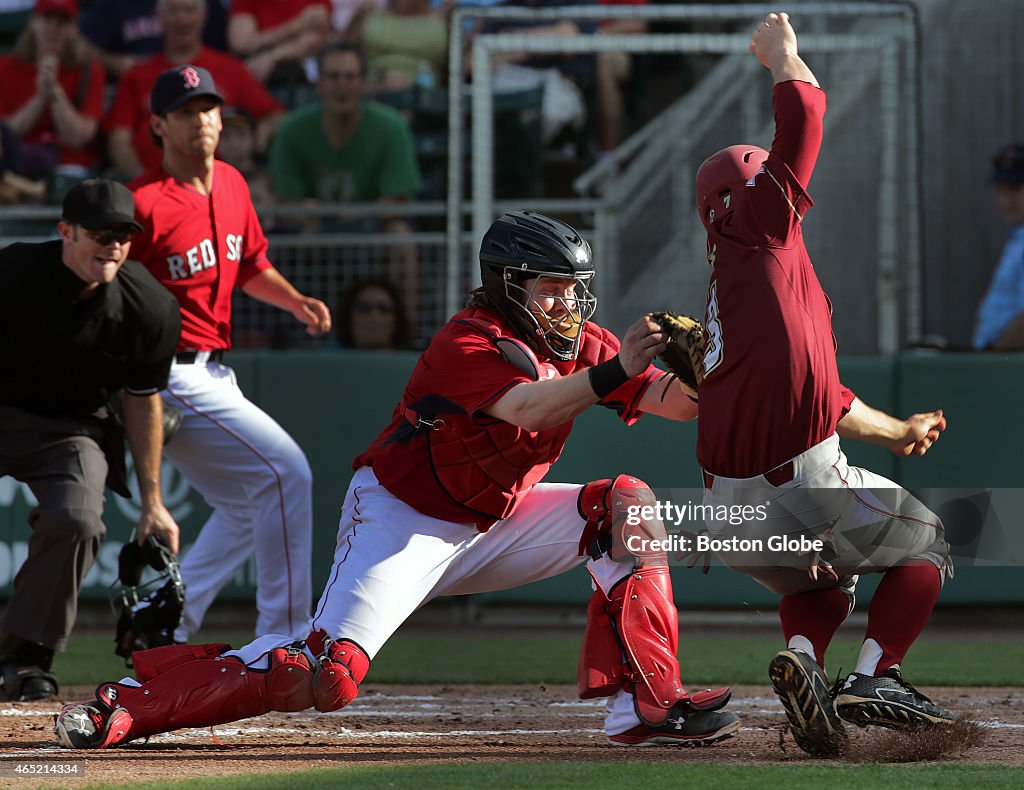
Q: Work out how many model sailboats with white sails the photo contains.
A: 0